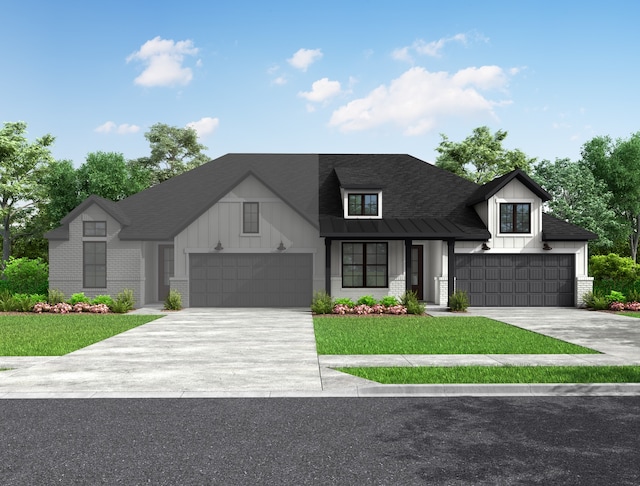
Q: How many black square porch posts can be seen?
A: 3